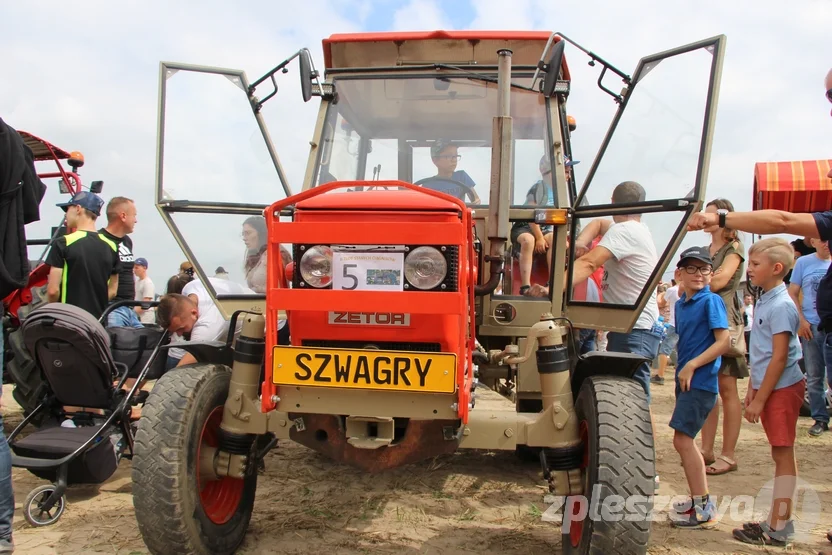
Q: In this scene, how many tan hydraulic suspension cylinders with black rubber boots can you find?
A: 2